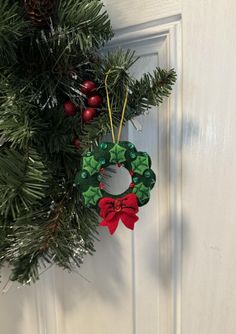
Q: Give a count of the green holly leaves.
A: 5